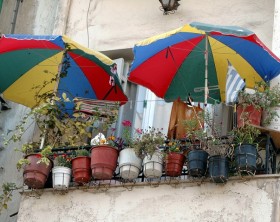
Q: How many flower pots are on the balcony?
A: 11